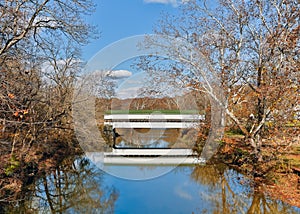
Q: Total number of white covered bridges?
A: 1